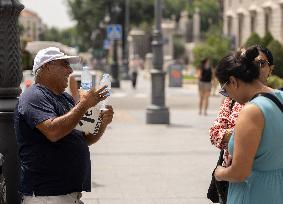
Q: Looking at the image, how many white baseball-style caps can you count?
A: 1